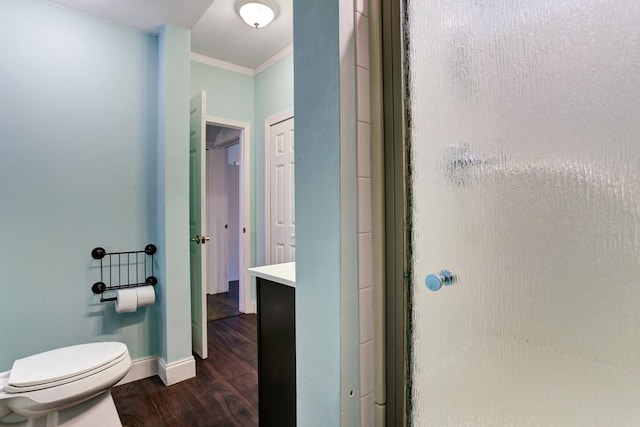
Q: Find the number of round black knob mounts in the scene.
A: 4